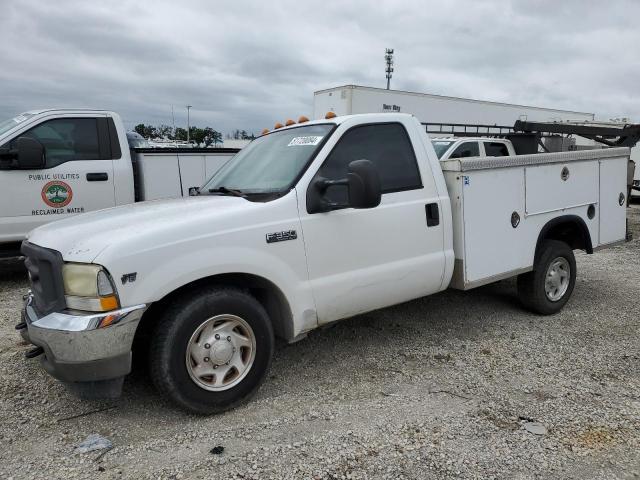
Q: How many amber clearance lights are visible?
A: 5